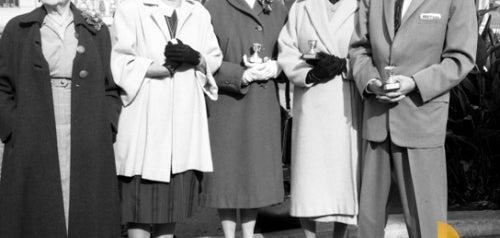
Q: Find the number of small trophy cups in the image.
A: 3